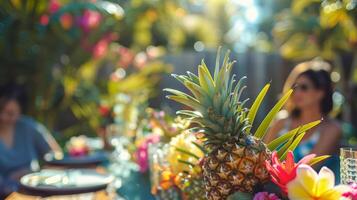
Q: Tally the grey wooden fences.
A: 1